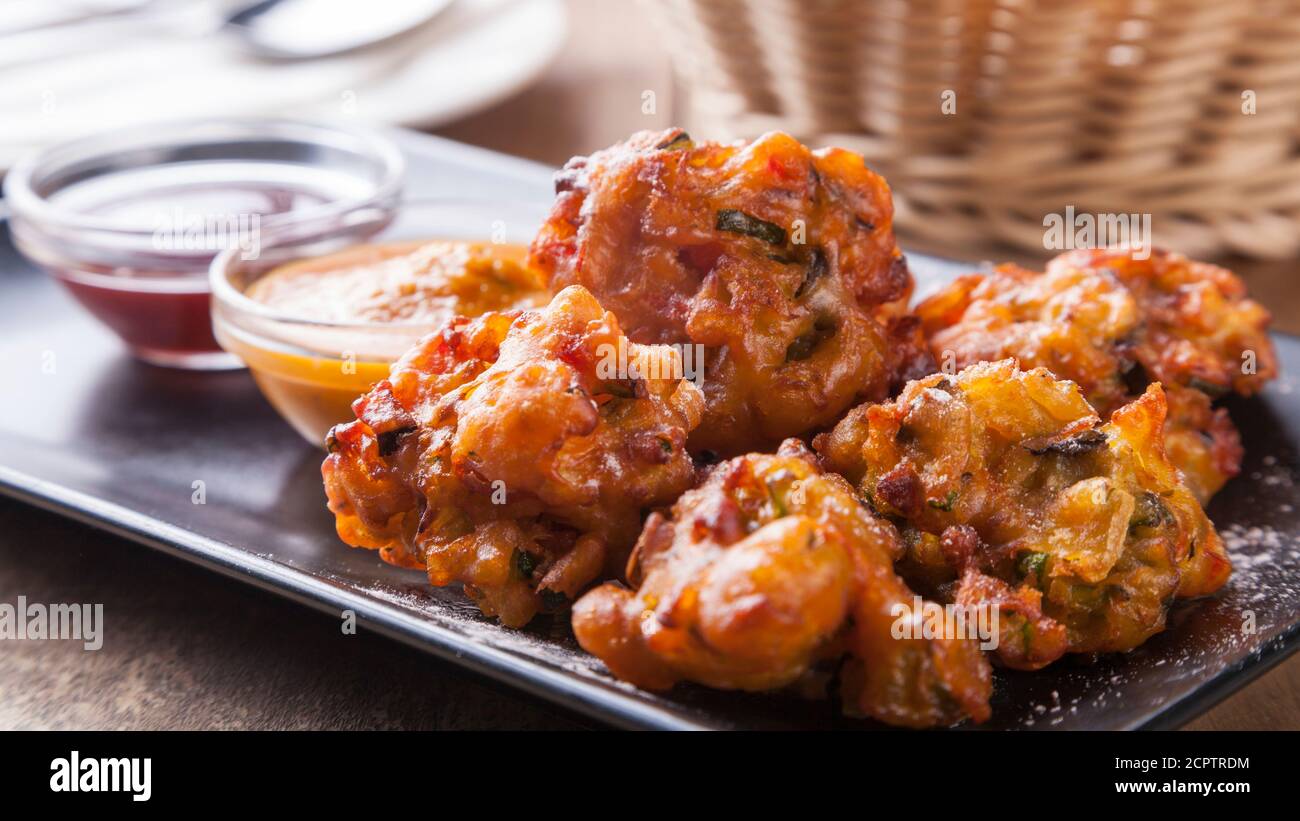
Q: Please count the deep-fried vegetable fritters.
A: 5